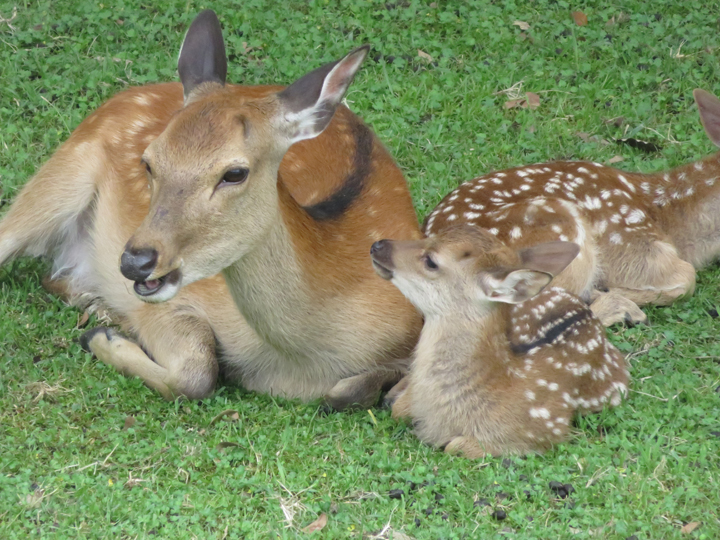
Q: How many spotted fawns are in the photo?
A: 2